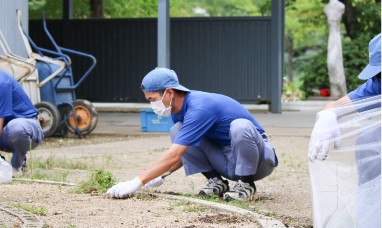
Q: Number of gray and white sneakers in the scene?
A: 2